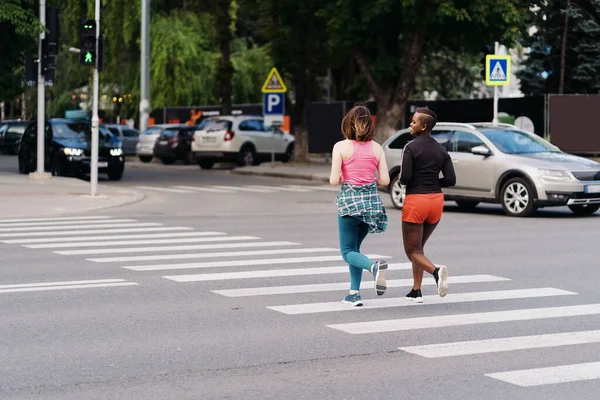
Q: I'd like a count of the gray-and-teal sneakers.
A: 2